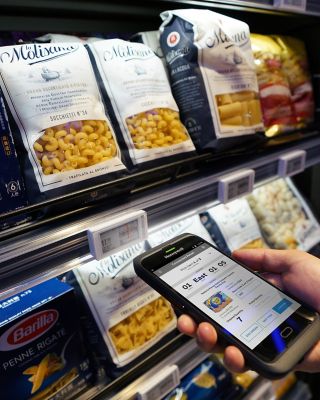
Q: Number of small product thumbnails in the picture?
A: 1